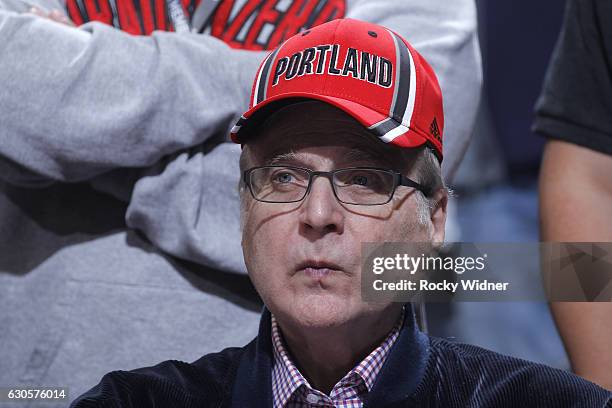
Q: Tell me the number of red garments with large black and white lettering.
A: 1